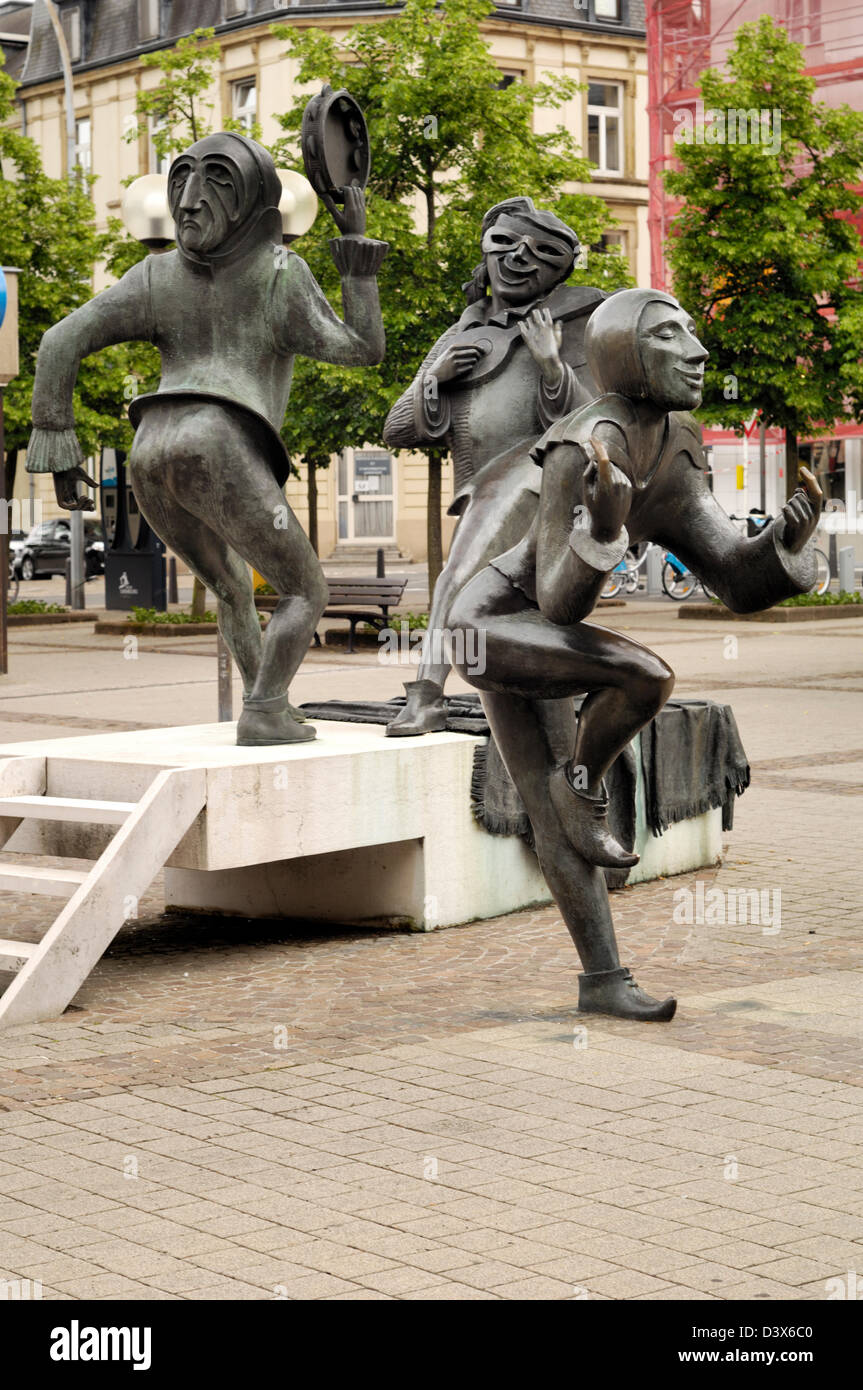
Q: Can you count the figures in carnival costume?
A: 3